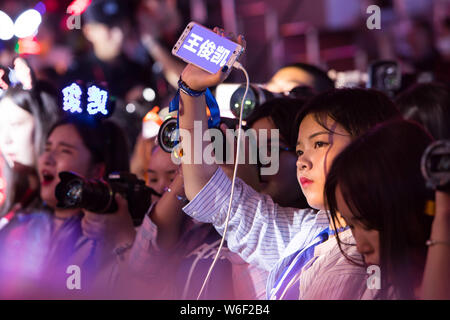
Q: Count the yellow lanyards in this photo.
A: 0